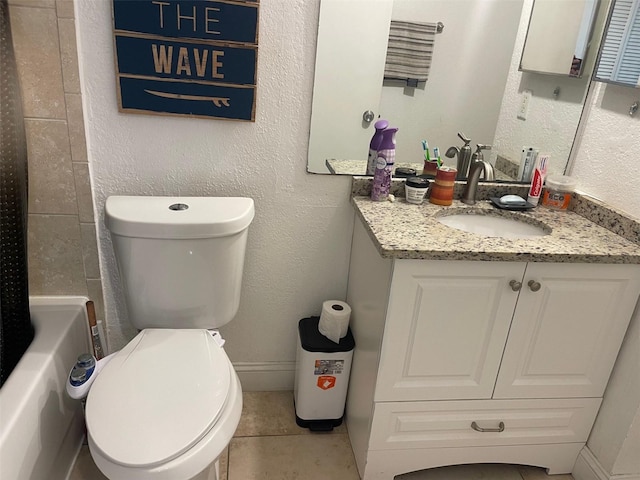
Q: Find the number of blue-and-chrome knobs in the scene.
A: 2